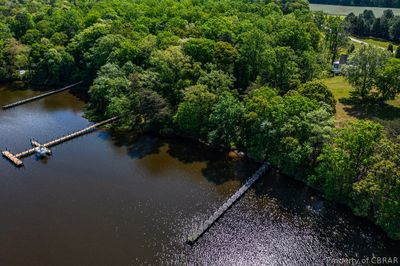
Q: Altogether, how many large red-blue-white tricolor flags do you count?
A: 0